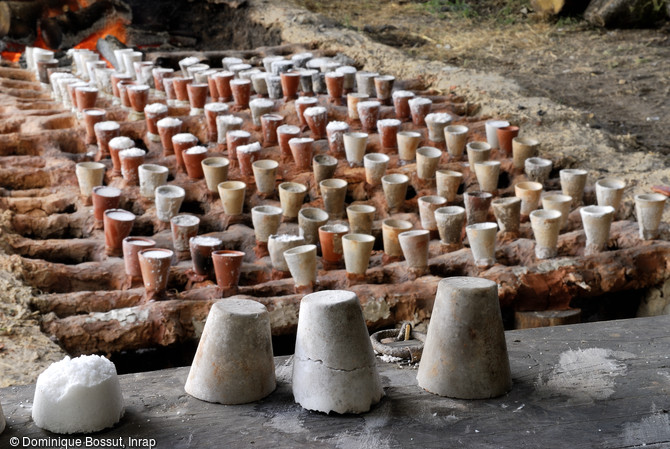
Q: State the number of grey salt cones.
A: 3